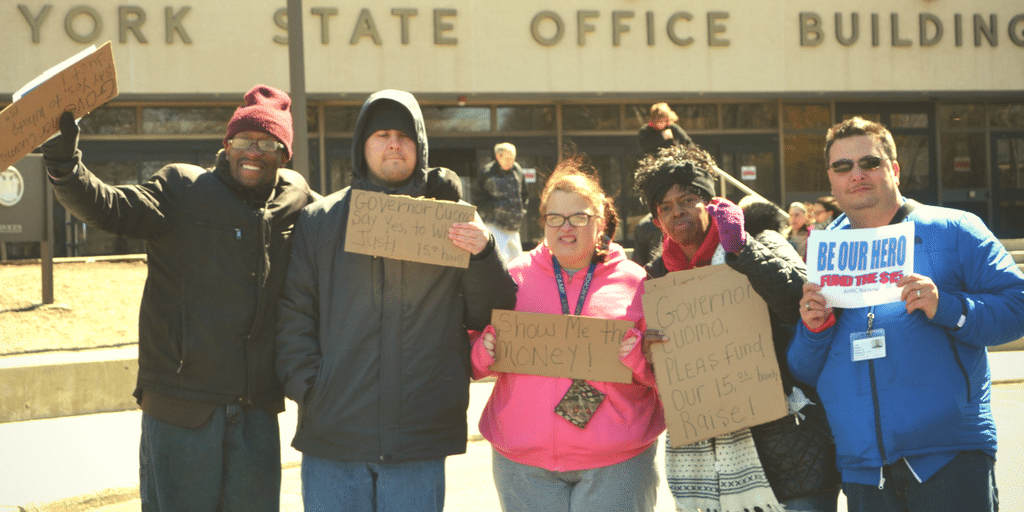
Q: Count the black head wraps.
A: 1